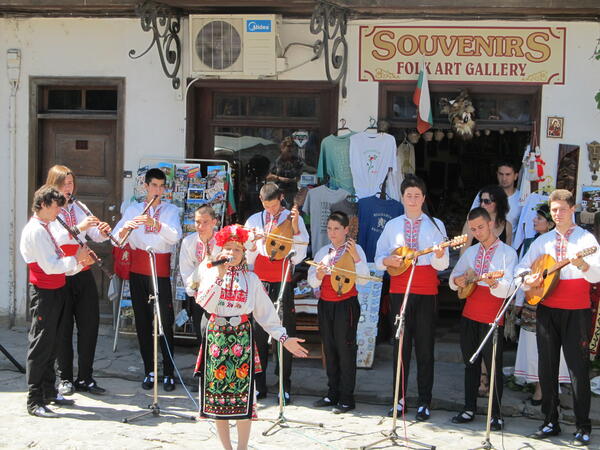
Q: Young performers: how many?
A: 10